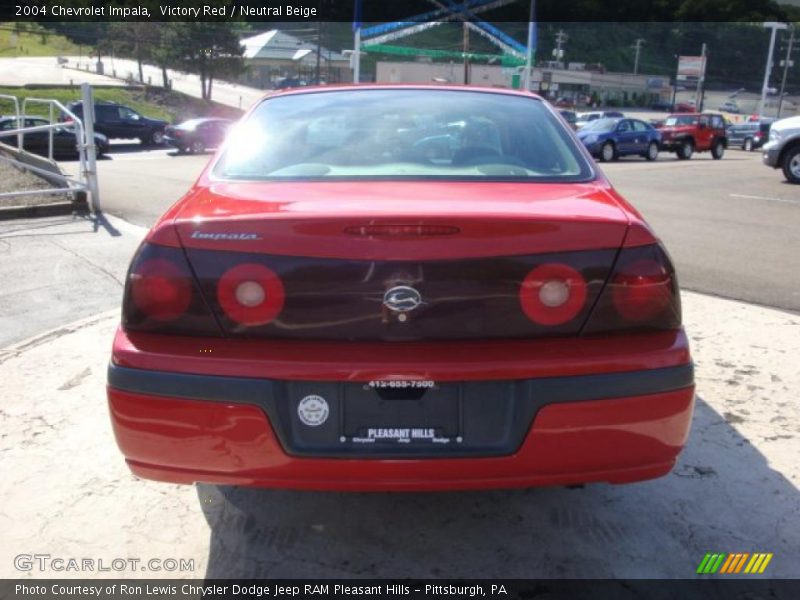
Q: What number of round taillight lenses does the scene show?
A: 4